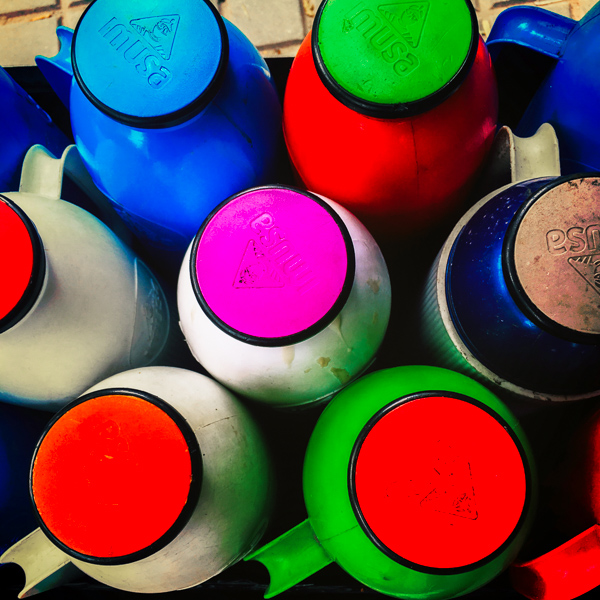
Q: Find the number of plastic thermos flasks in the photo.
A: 11